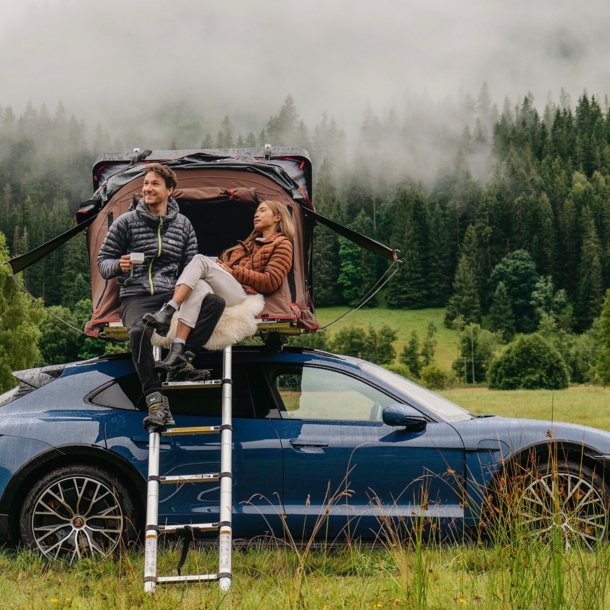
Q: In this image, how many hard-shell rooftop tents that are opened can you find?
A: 1